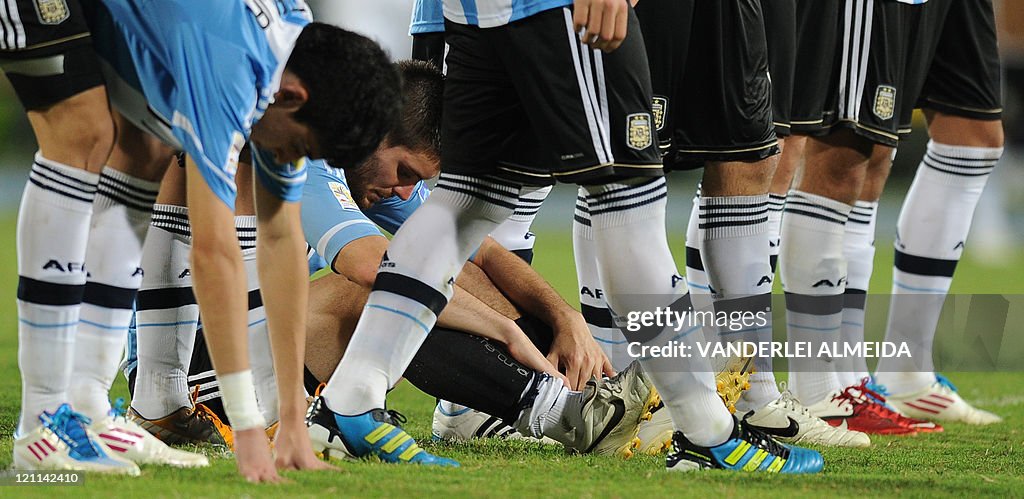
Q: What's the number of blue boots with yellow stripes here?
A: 2